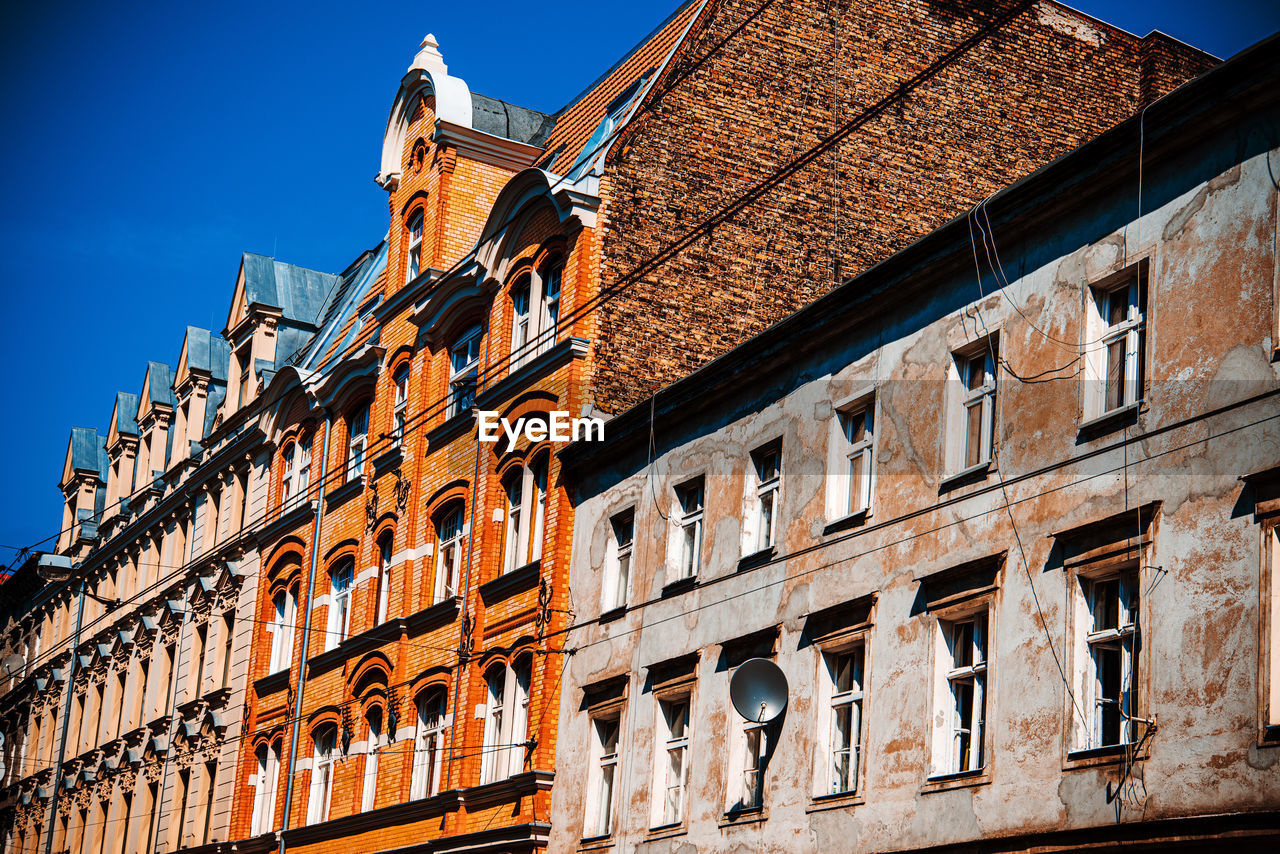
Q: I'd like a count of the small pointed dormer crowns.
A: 5